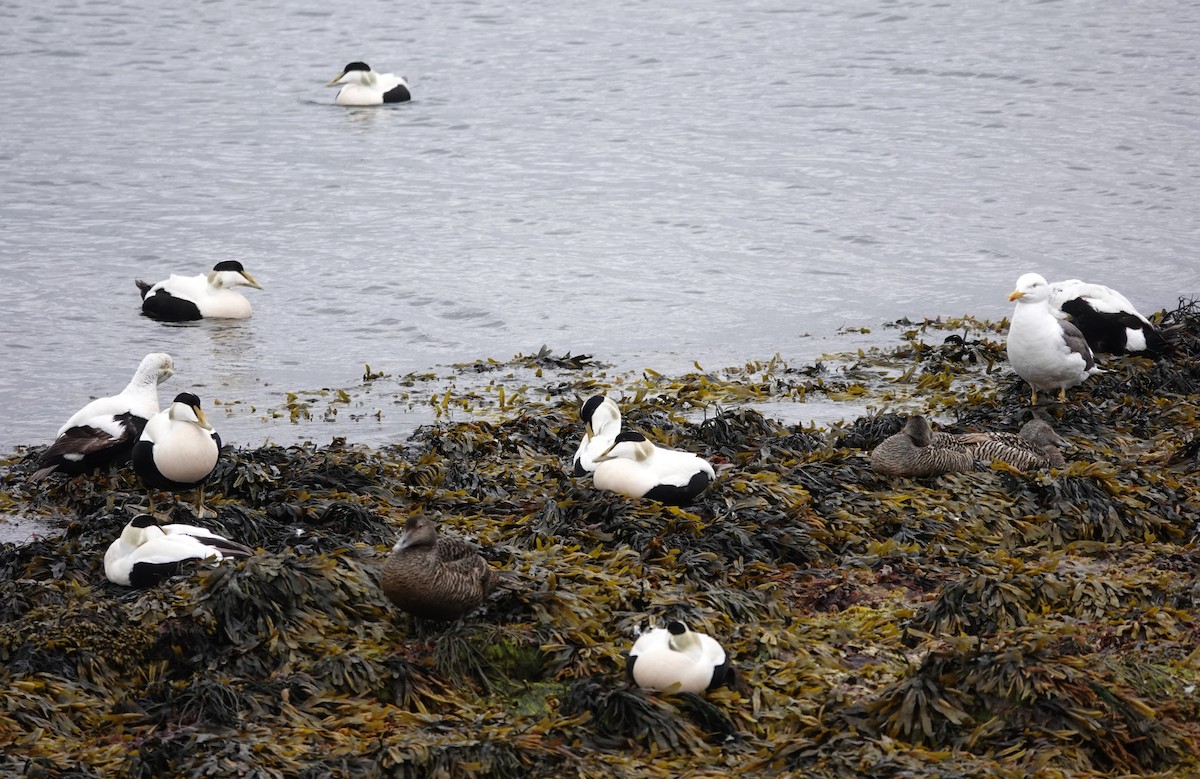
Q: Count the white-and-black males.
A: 9